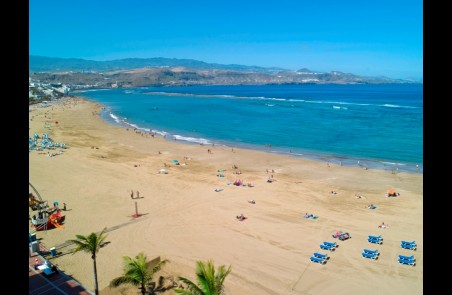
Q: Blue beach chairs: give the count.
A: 12